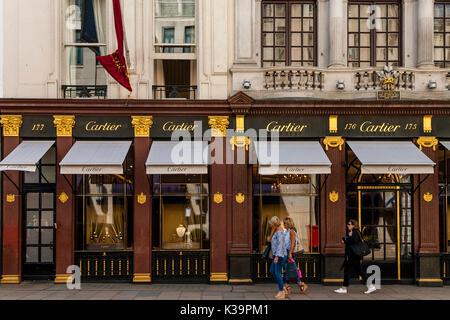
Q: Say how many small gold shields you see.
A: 7